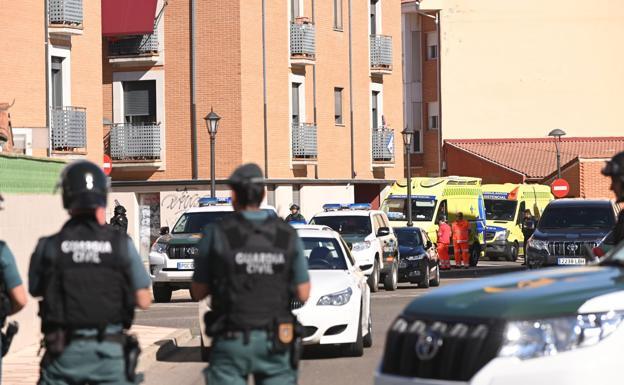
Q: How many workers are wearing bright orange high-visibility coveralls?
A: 2